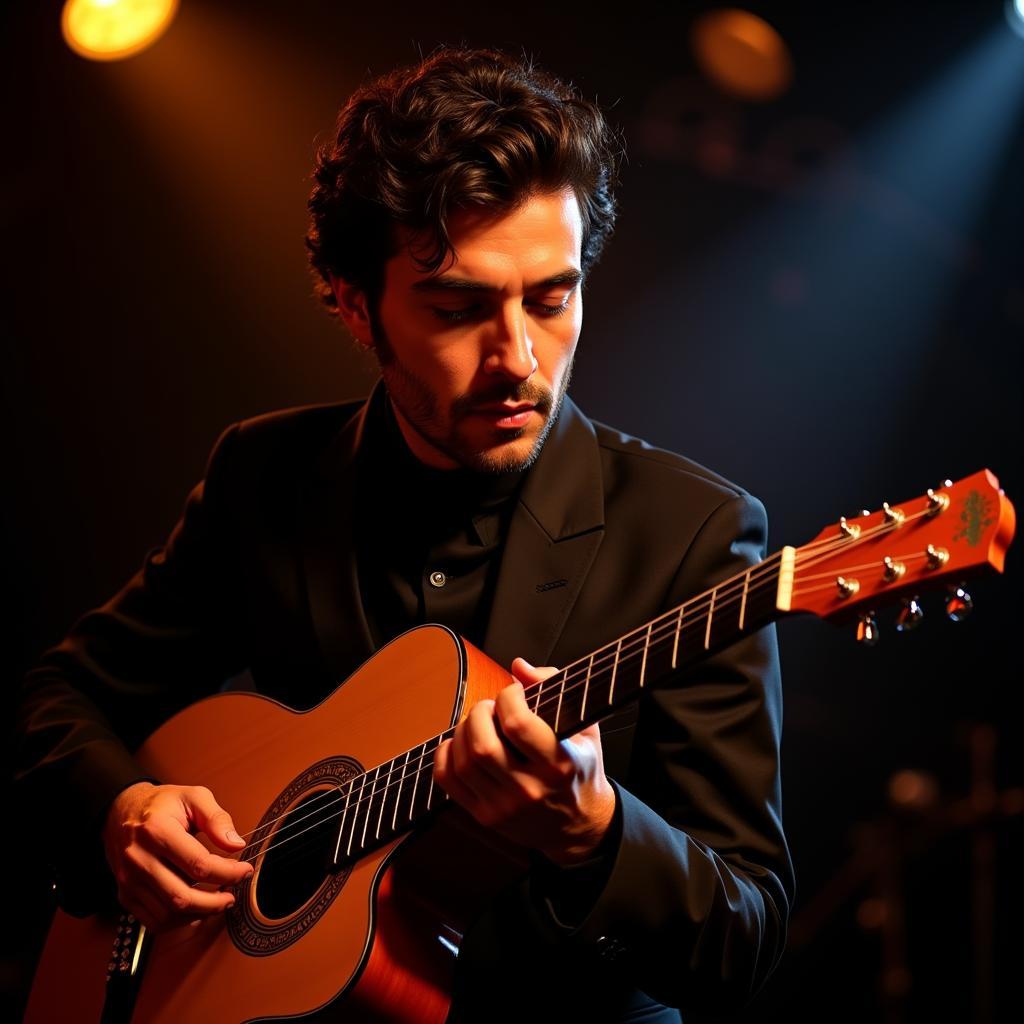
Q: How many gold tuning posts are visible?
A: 6